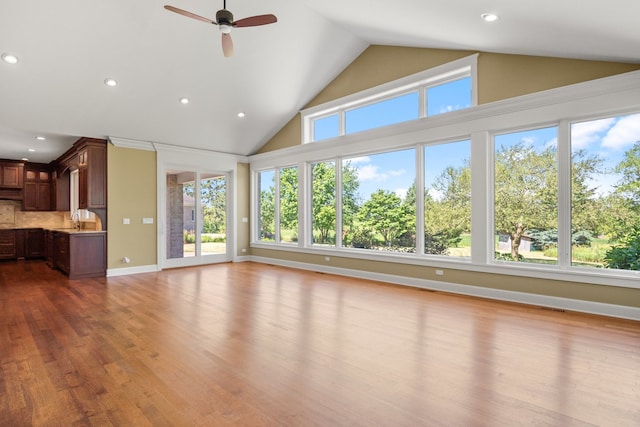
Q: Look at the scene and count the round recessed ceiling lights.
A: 8